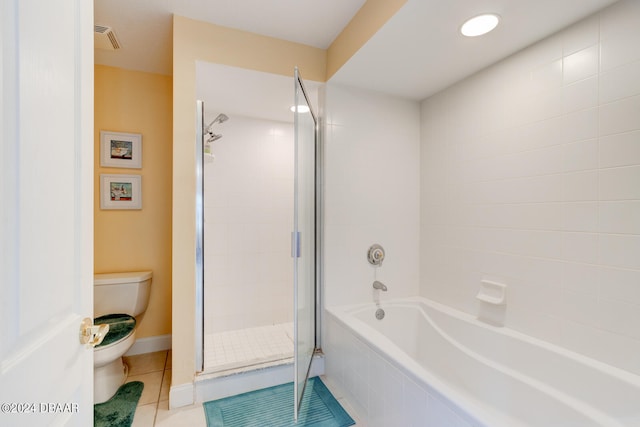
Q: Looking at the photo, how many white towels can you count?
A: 0